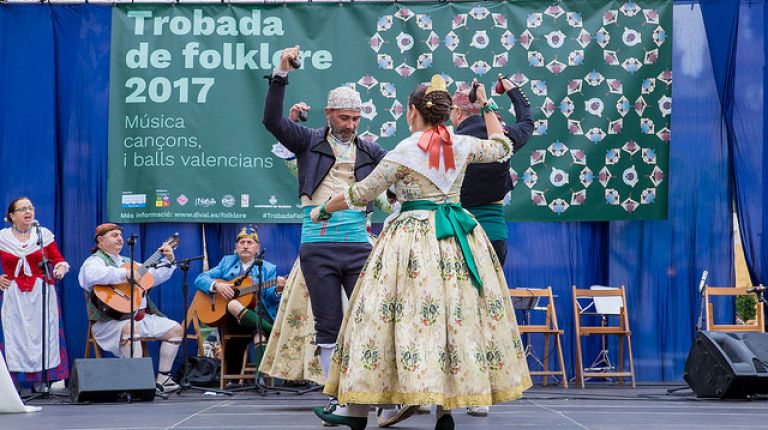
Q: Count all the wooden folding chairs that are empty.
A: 3